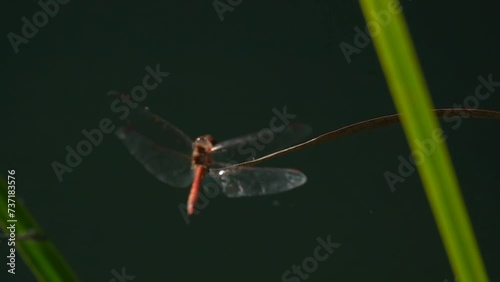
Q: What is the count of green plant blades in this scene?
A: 2